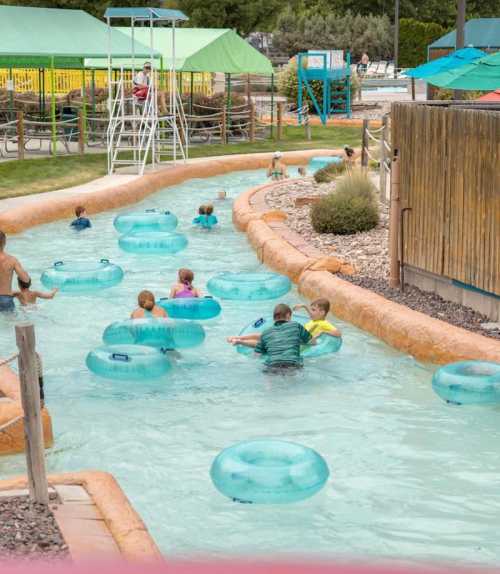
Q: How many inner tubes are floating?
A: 11